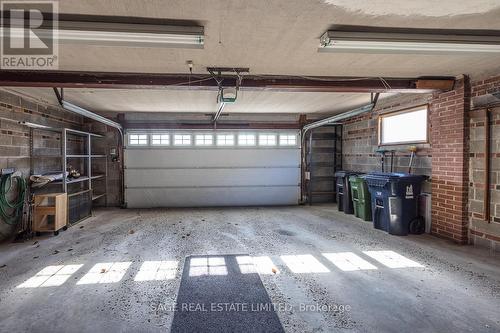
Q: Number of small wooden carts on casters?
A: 1